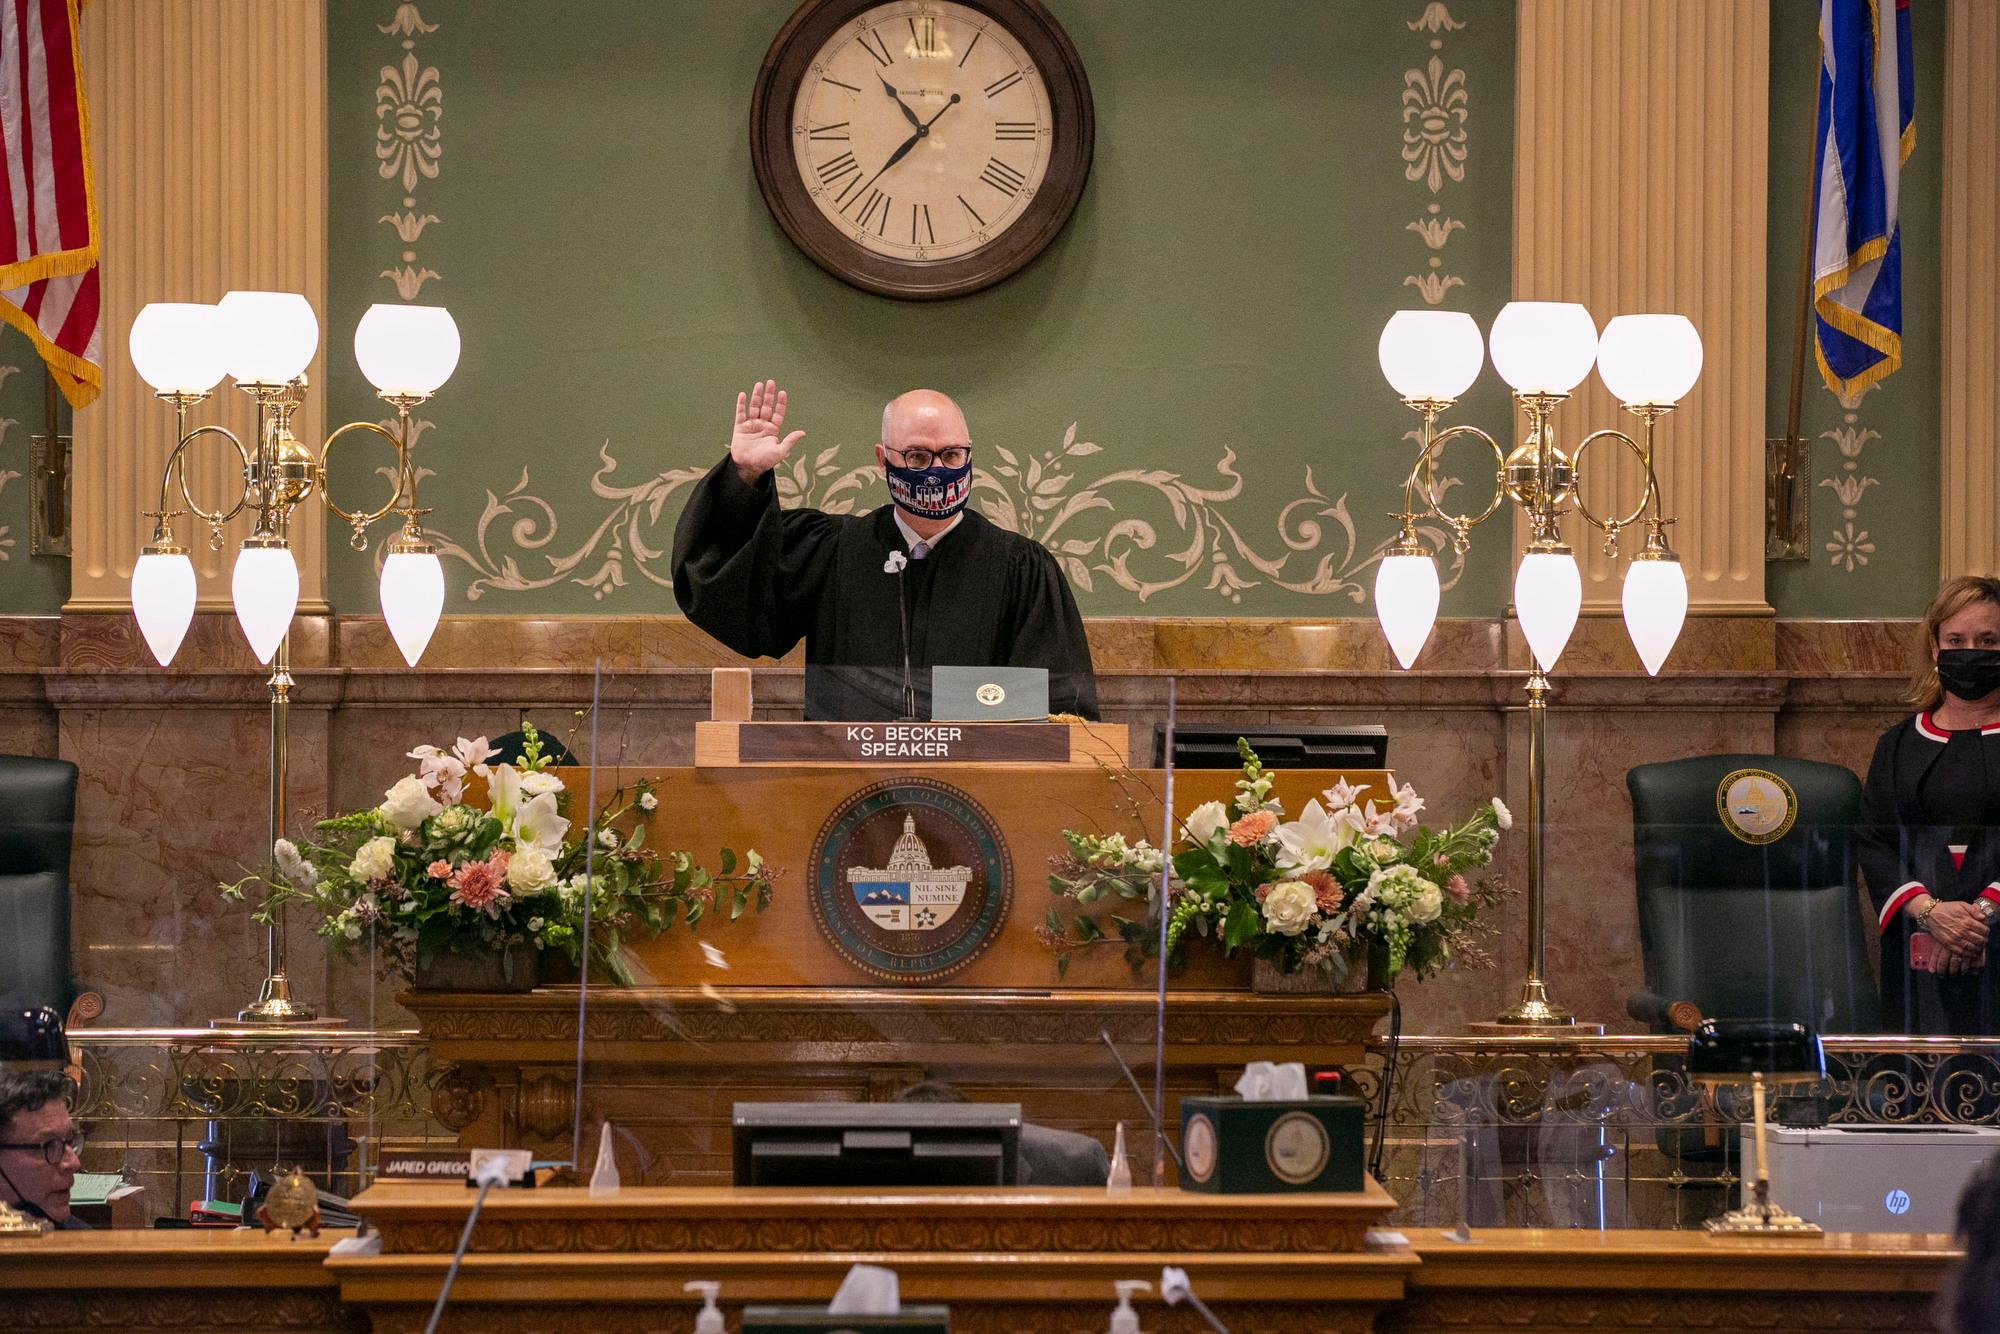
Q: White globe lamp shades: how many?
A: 6